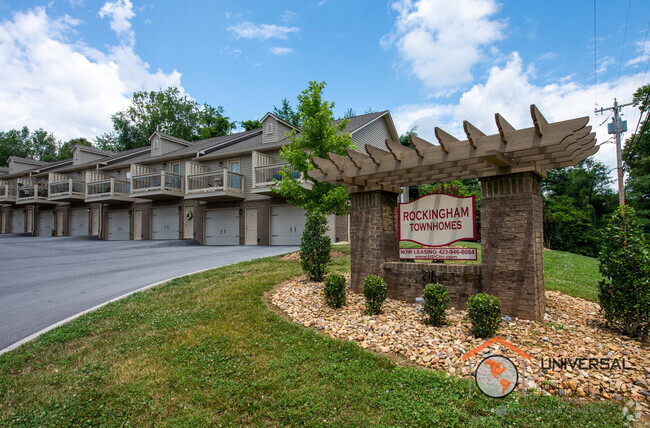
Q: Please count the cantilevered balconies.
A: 7